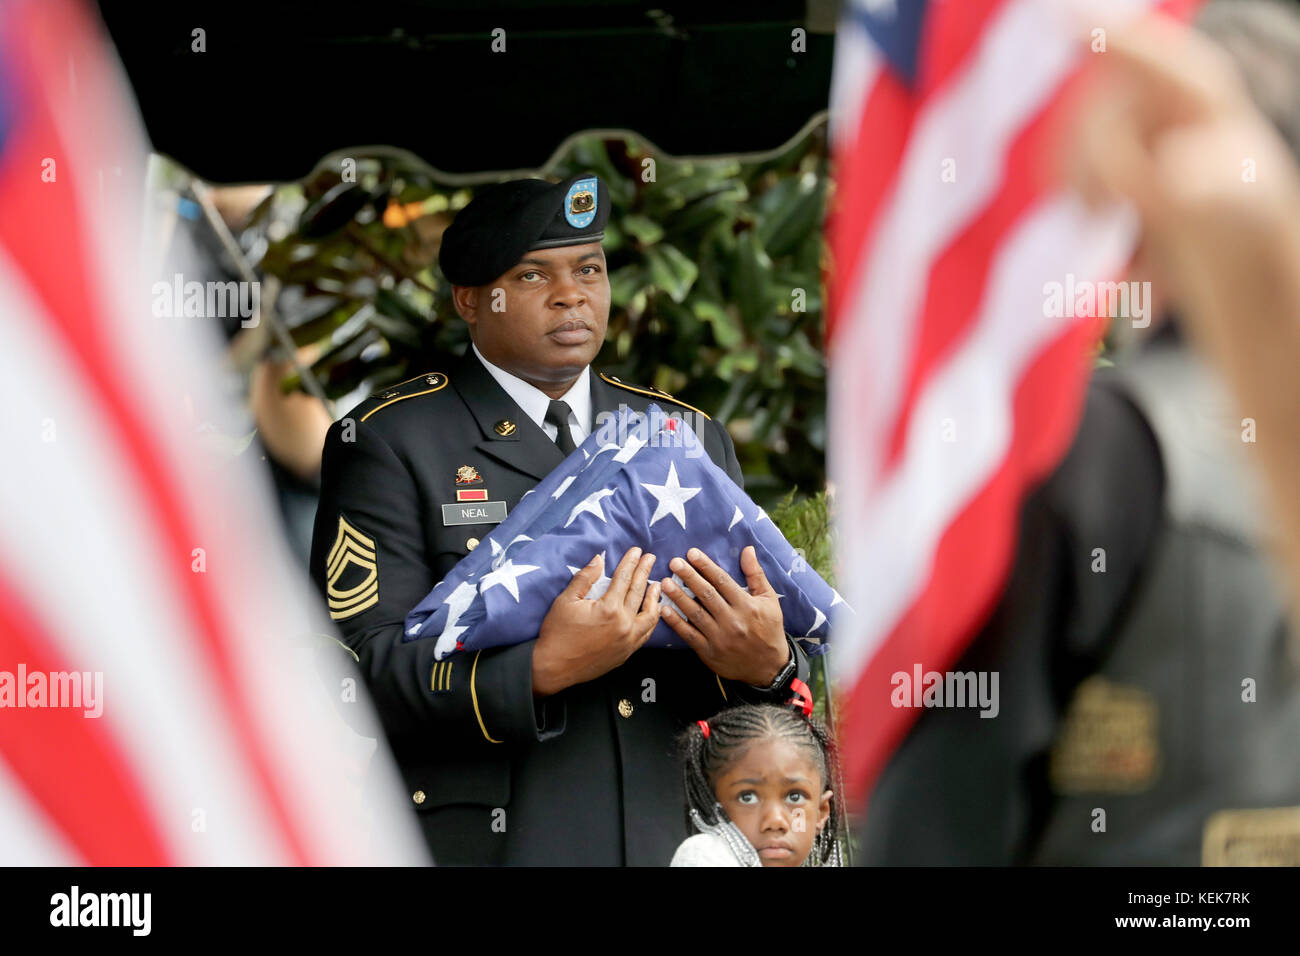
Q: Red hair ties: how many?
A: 2